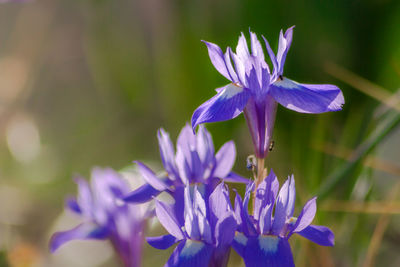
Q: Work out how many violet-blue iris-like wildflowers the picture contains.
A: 5